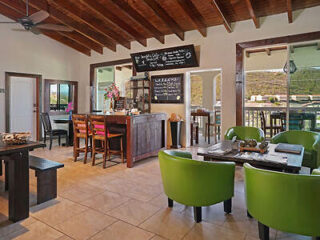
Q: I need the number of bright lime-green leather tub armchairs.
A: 4